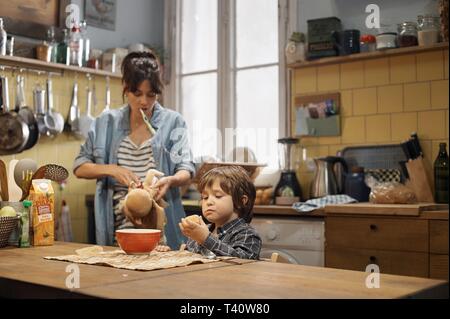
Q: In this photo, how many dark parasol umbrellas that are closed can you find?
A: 0